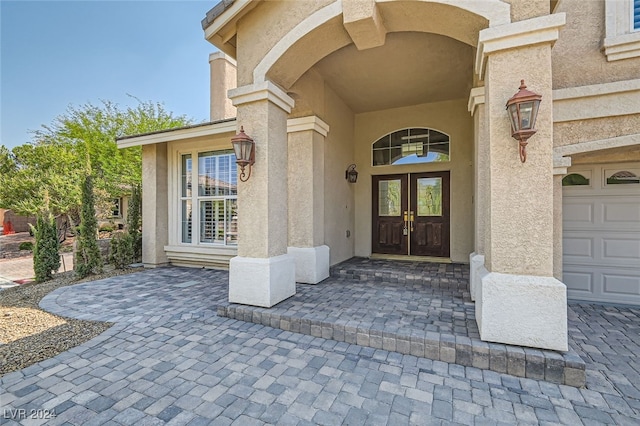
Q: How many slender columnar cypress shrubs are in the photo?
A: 3